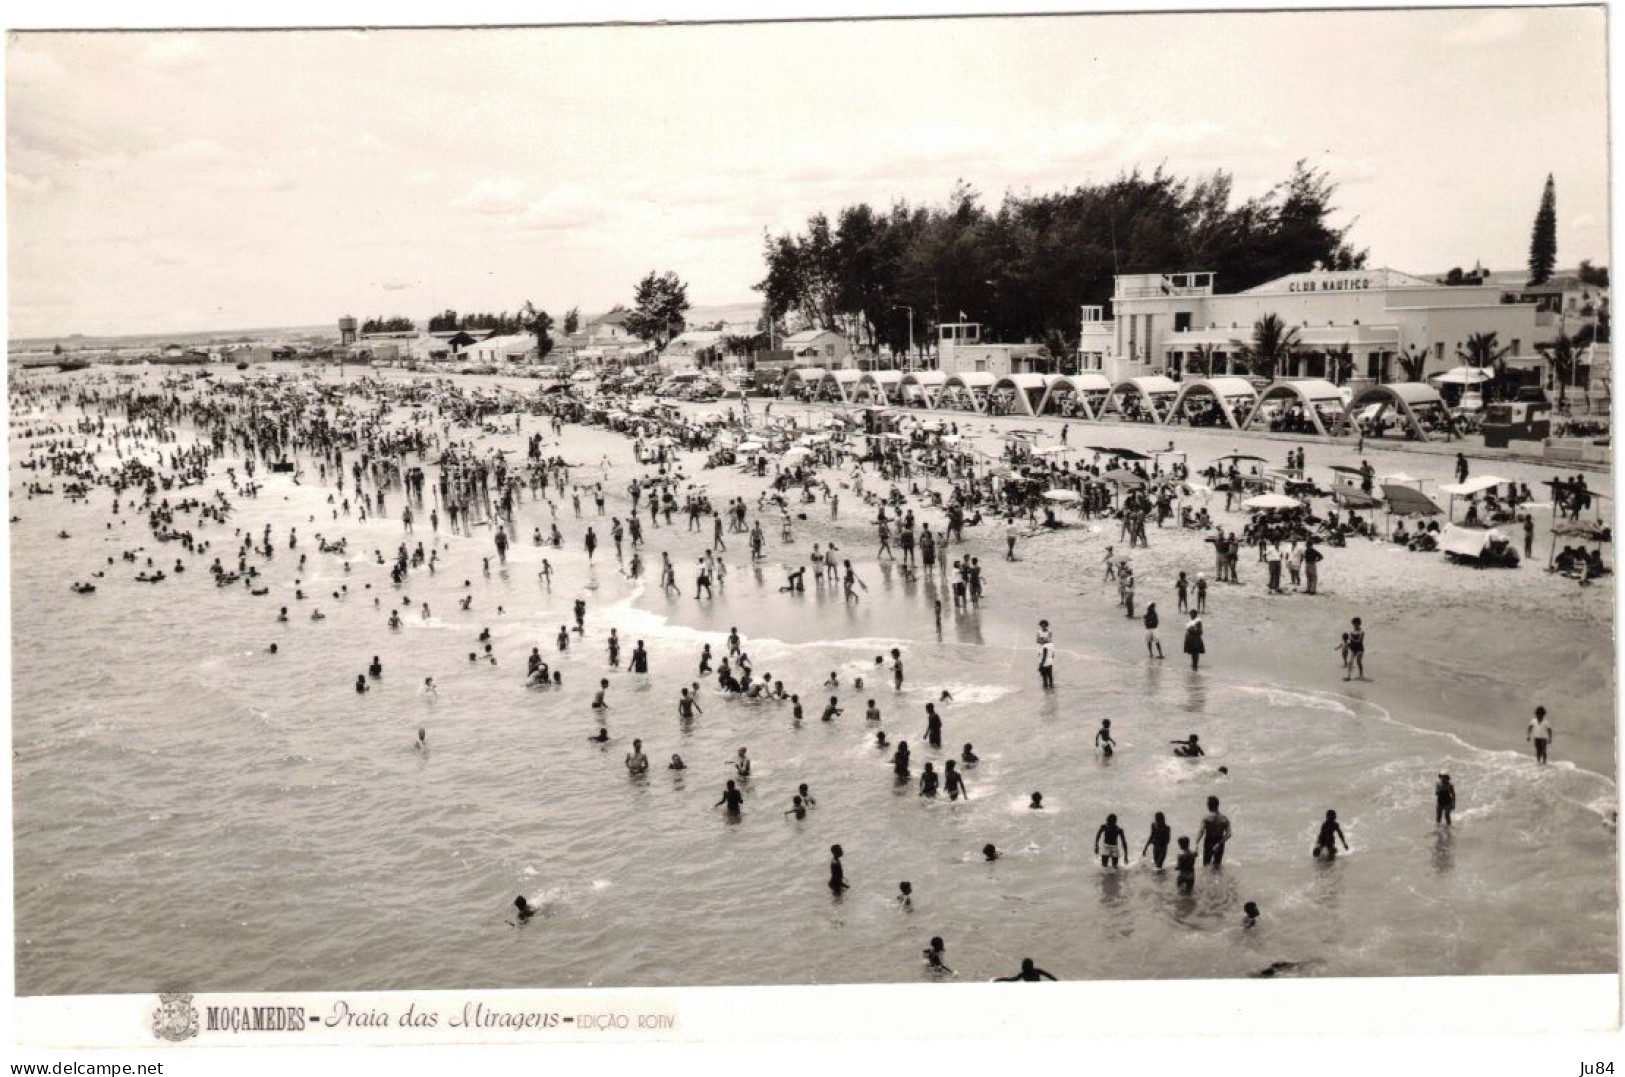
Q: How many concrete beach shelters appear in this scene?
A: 11